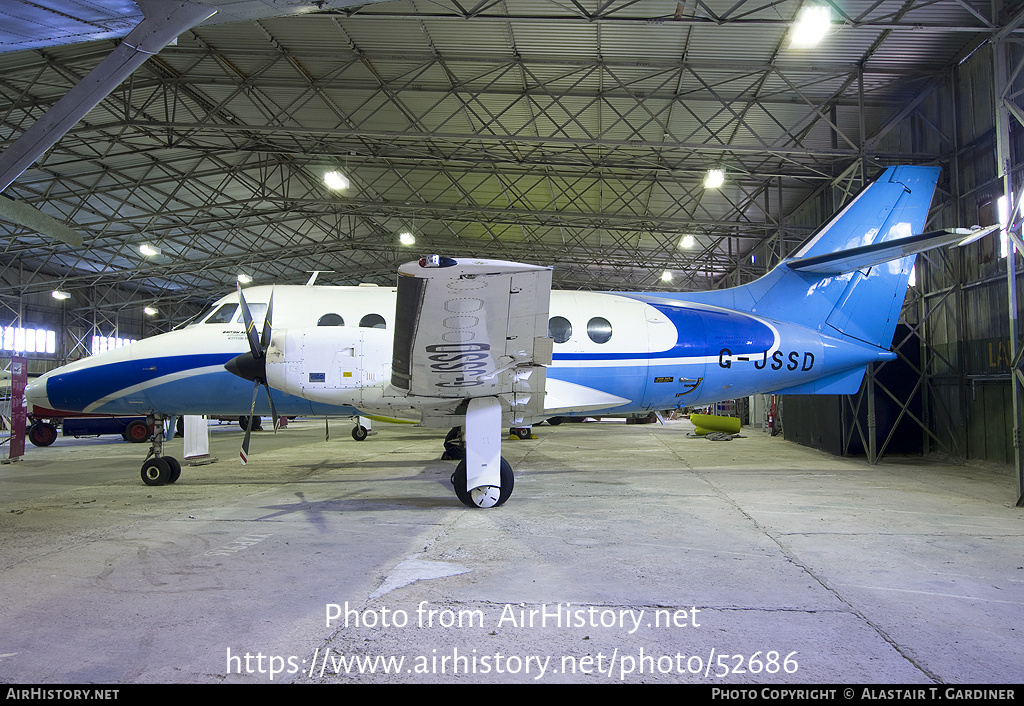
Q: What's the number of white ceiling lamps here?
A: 10